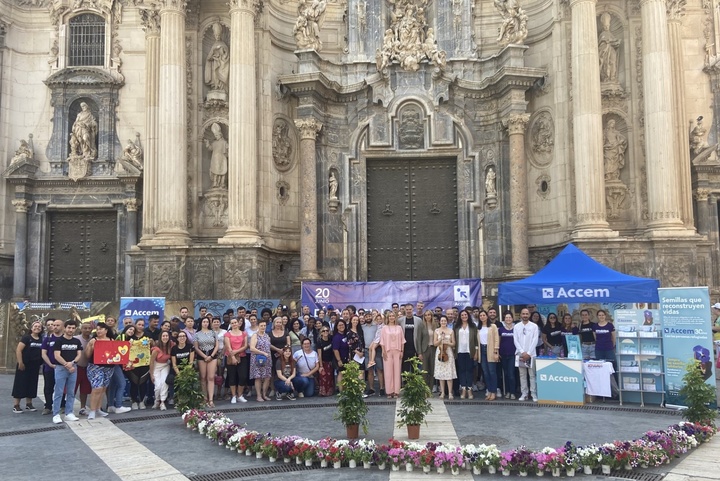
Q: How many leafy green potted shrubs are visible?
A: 4